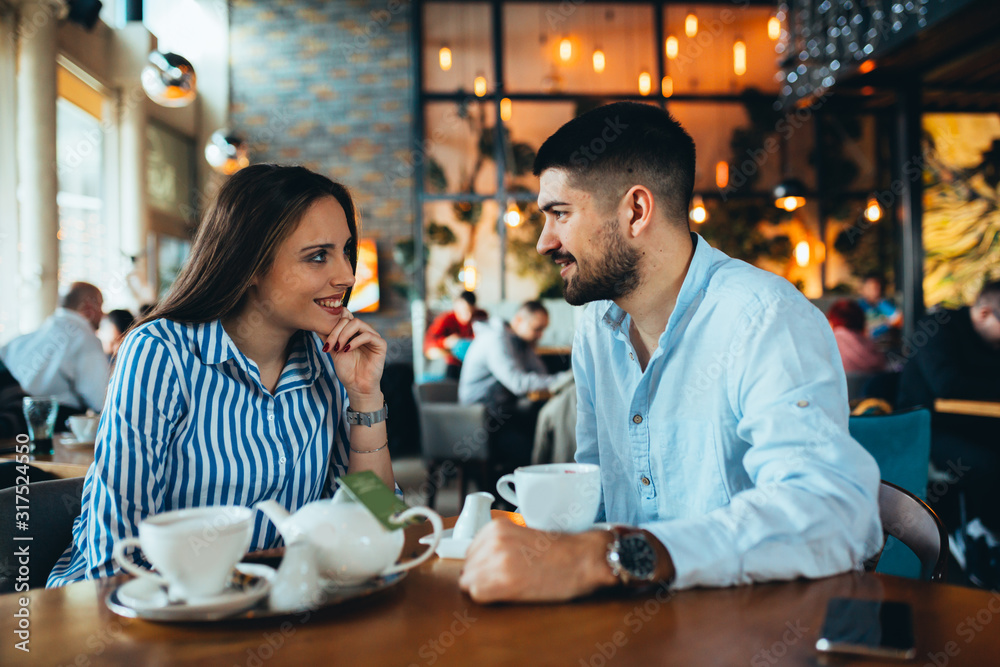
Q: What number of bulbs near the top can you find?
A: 11